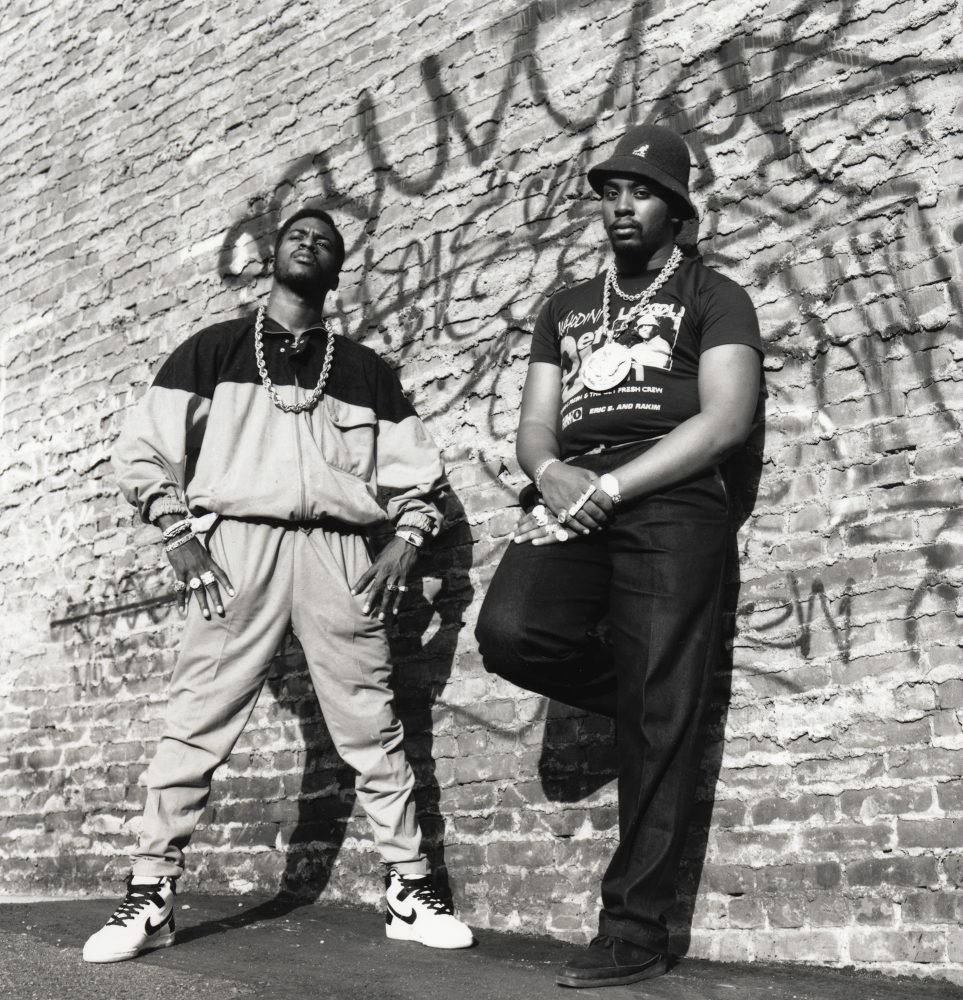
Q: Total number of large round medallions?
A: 1